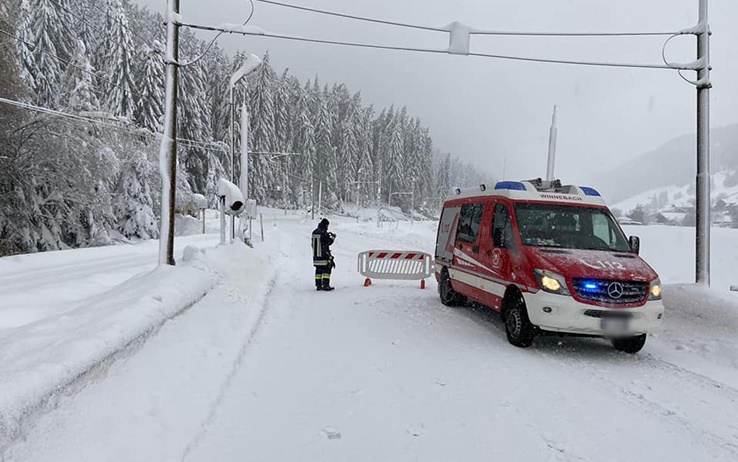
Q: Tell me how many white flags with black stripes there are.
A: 0